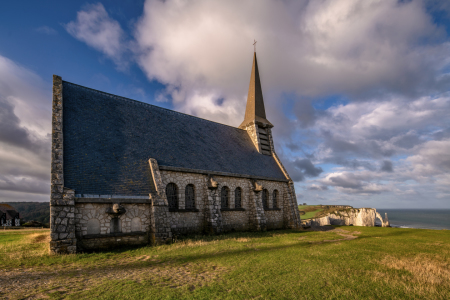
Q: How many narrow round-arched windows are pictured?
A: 6